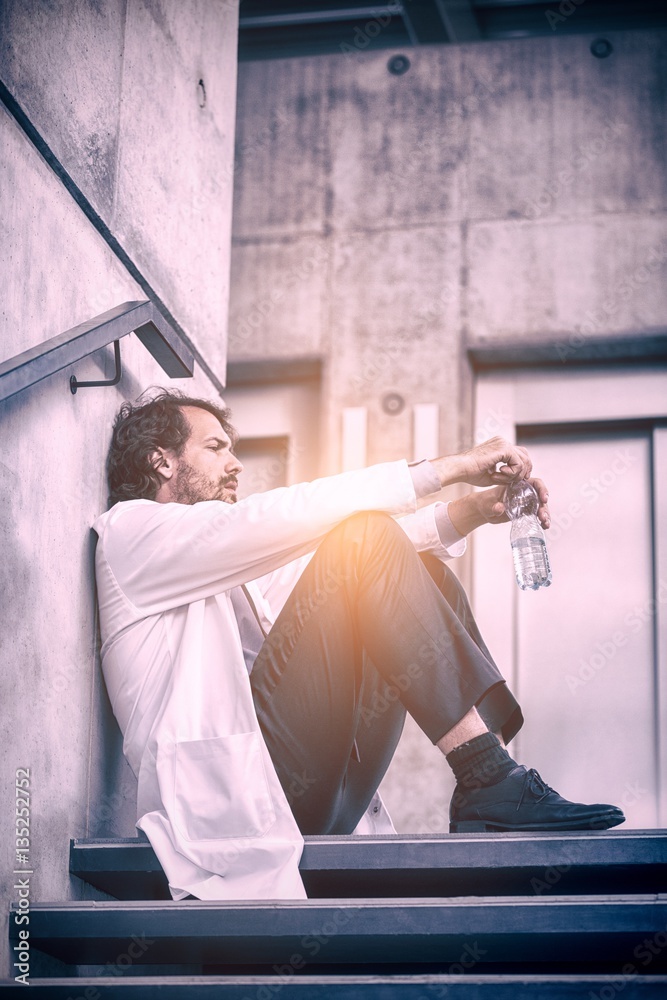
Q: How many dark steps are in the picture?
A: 3